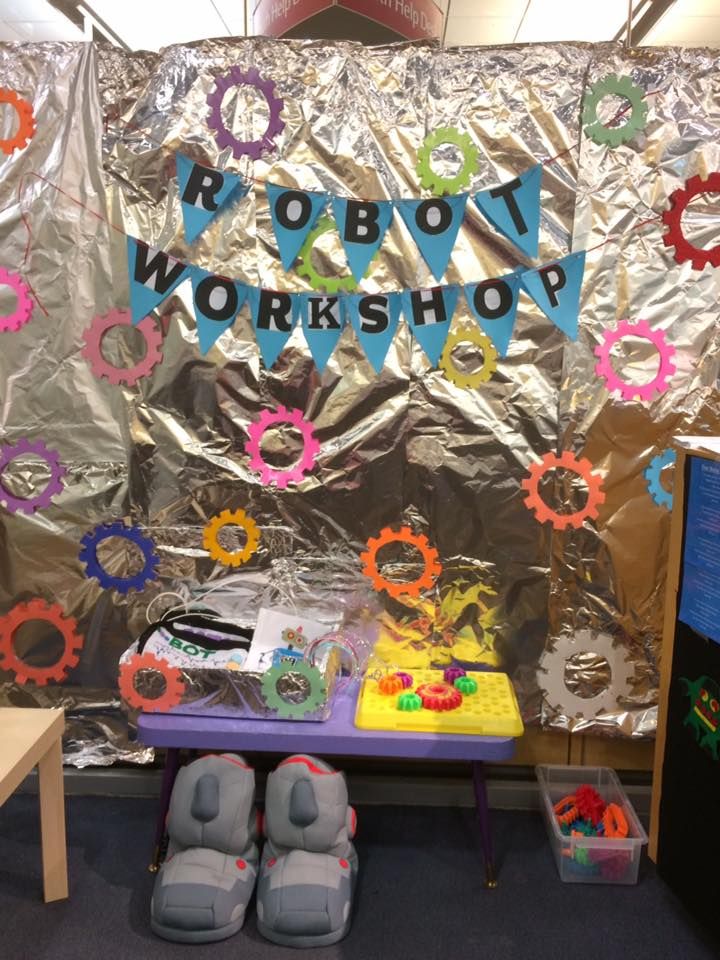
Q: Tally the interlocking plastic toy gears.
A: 6